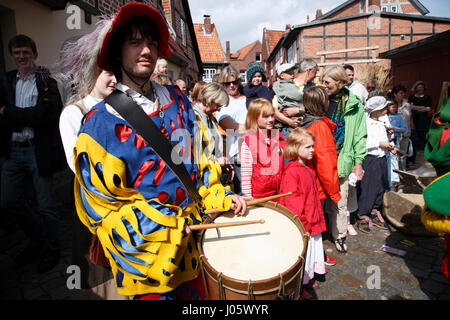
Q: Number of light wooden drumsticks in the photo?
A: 2